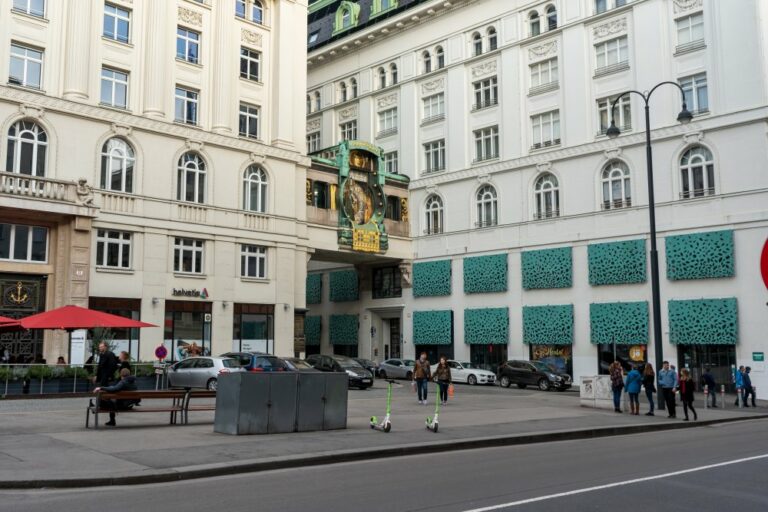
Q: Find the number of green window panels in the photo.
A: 14